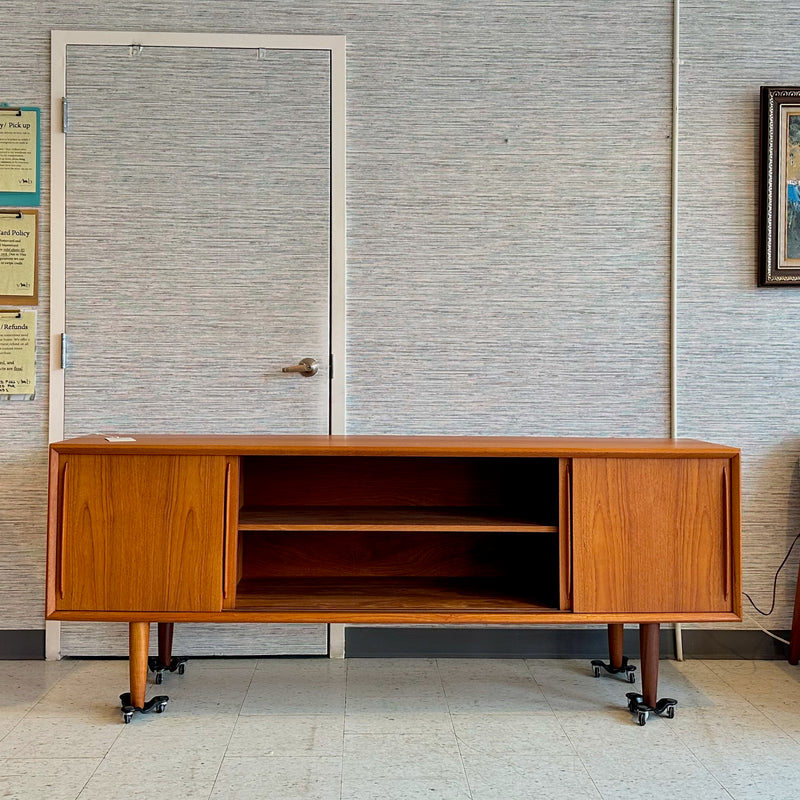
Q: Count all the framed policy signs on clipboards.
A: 3